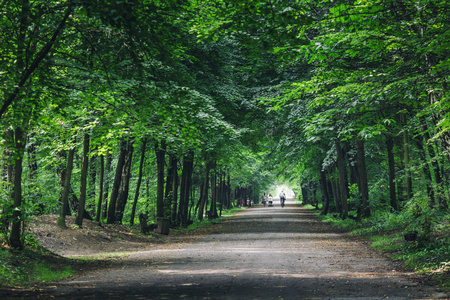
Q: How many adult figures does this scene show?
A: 3